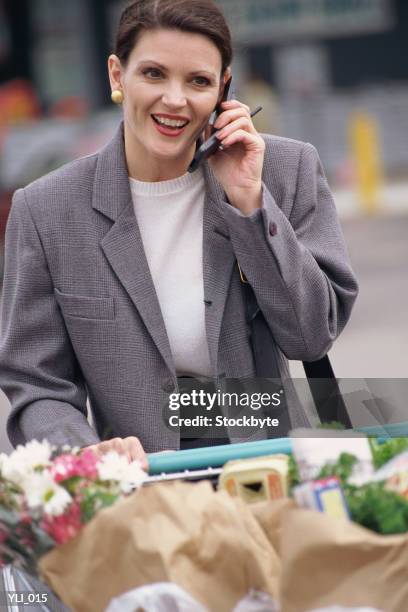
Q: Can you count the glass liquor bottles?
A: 0